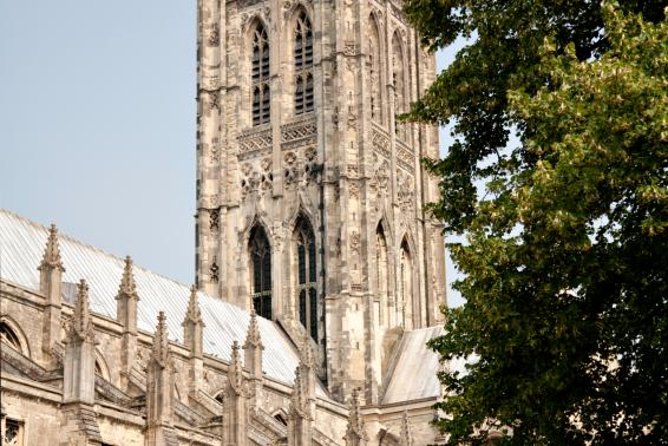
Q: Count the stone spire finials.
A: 11